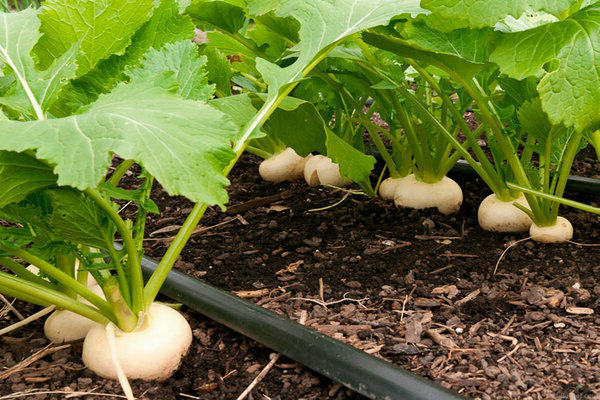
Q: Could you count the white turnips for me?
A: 8